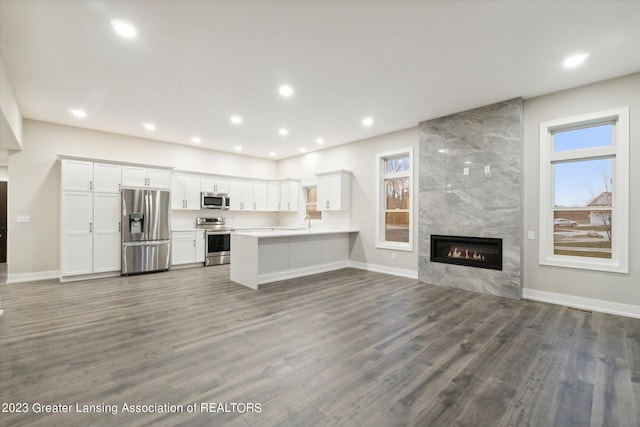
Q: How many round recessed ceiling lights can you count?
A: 13